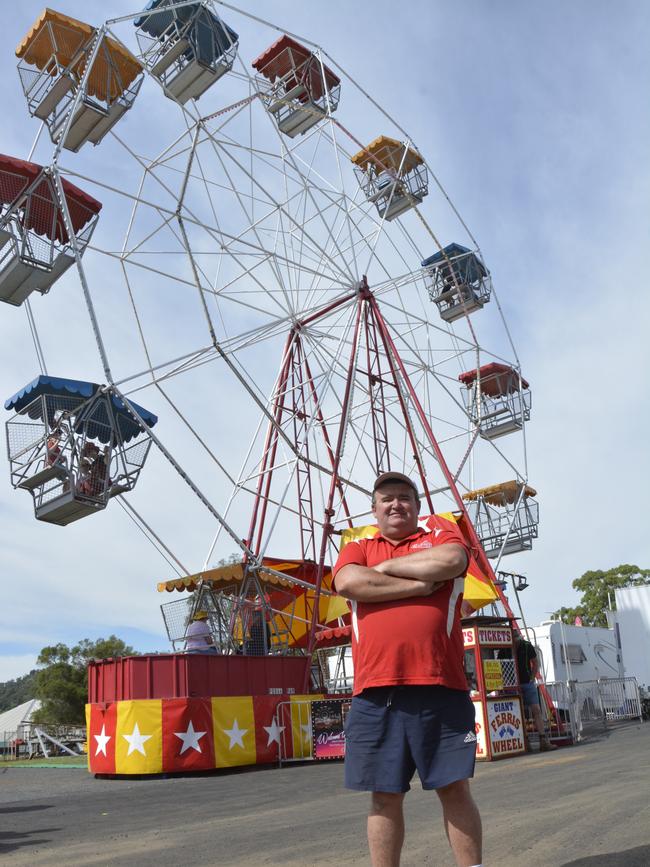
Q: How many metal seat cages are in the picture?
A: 11